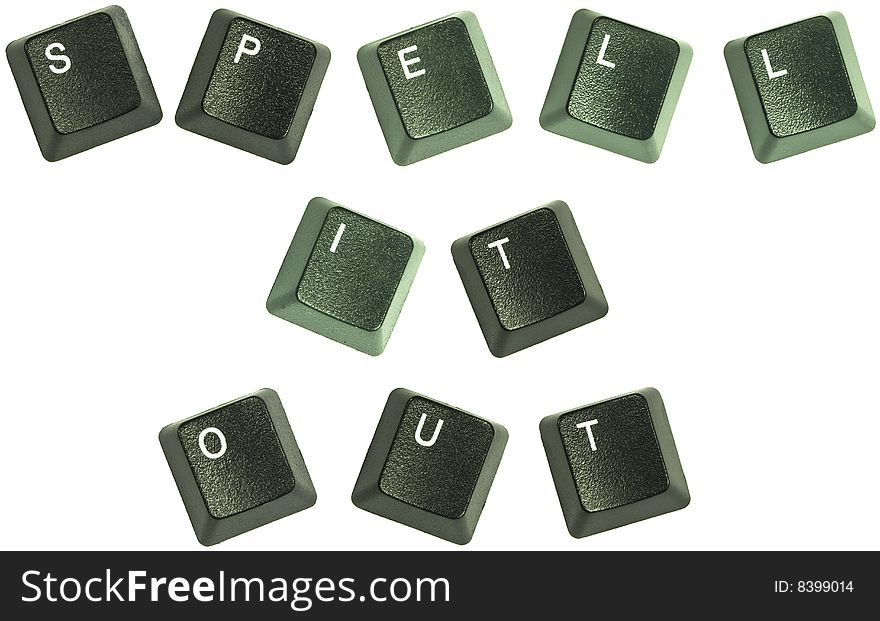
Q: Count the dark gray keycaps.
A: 6